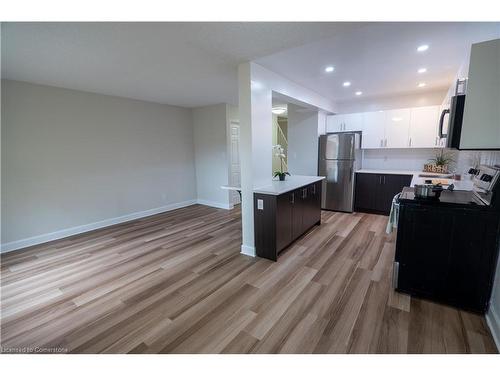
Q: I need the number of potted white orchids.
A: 1